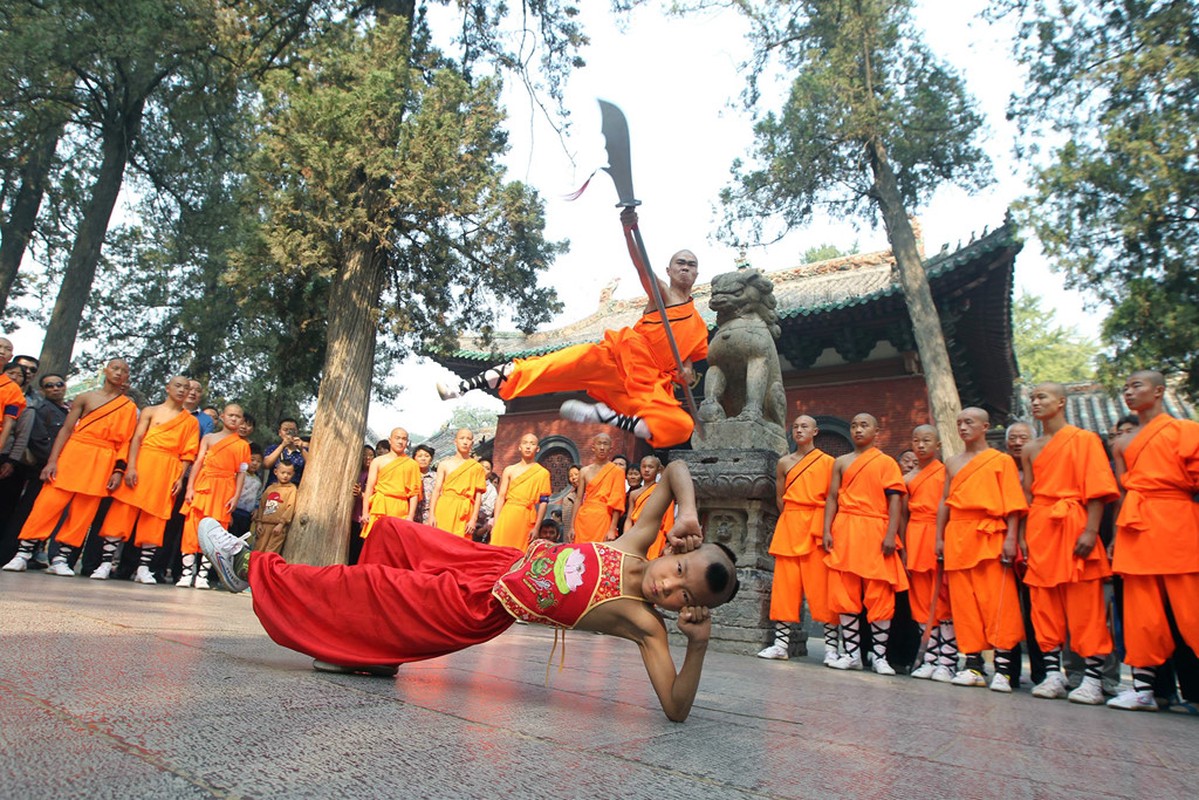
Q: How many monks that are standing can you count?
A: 15